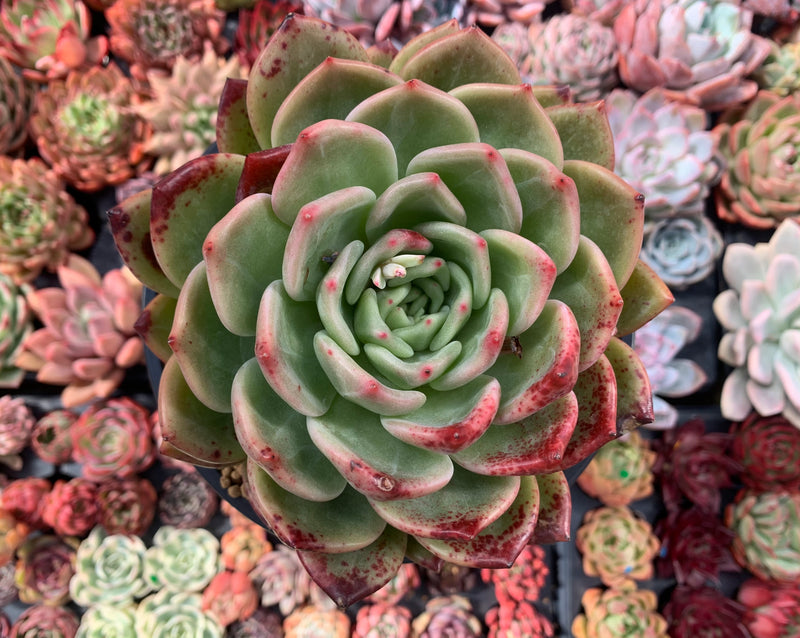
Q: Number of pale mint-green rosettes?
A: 4